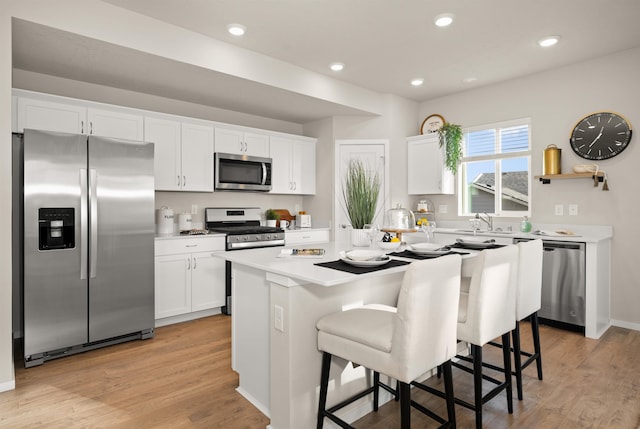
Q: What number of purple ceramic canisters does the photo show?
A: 0